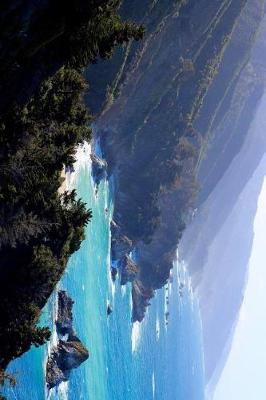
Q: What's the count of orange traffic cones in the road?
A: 0